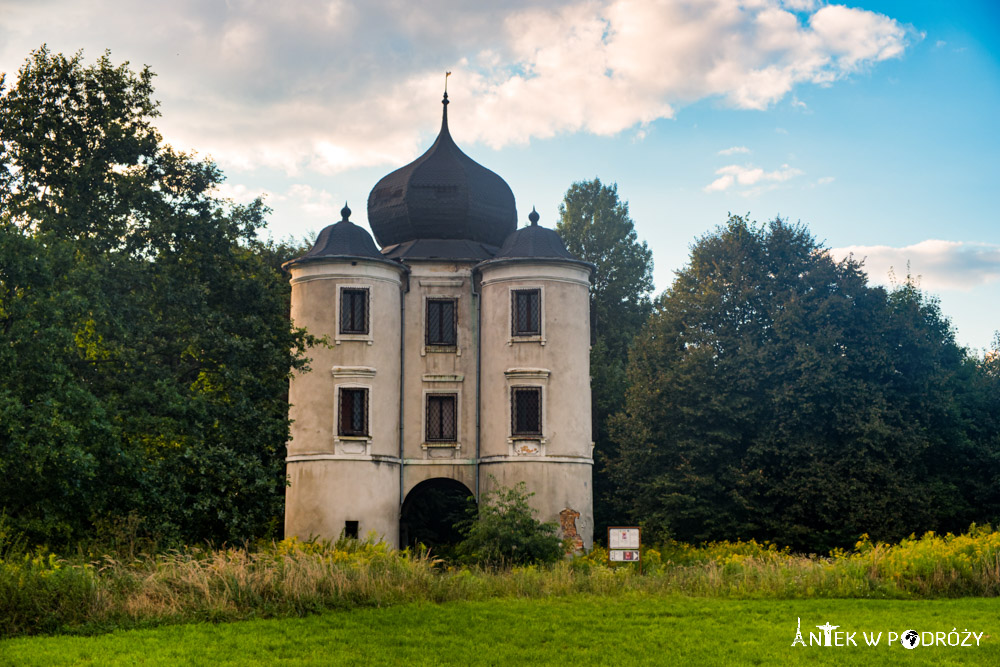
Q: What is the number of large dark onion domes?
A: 1